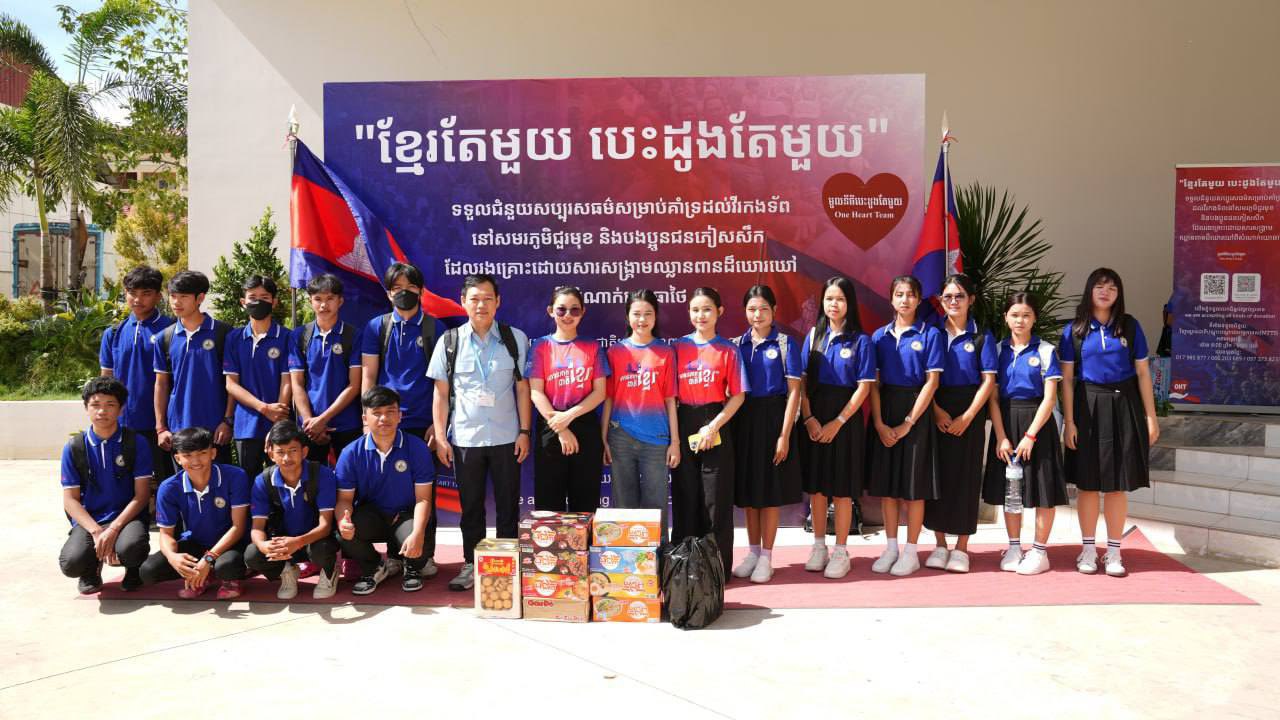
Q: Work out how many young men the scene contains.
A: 9